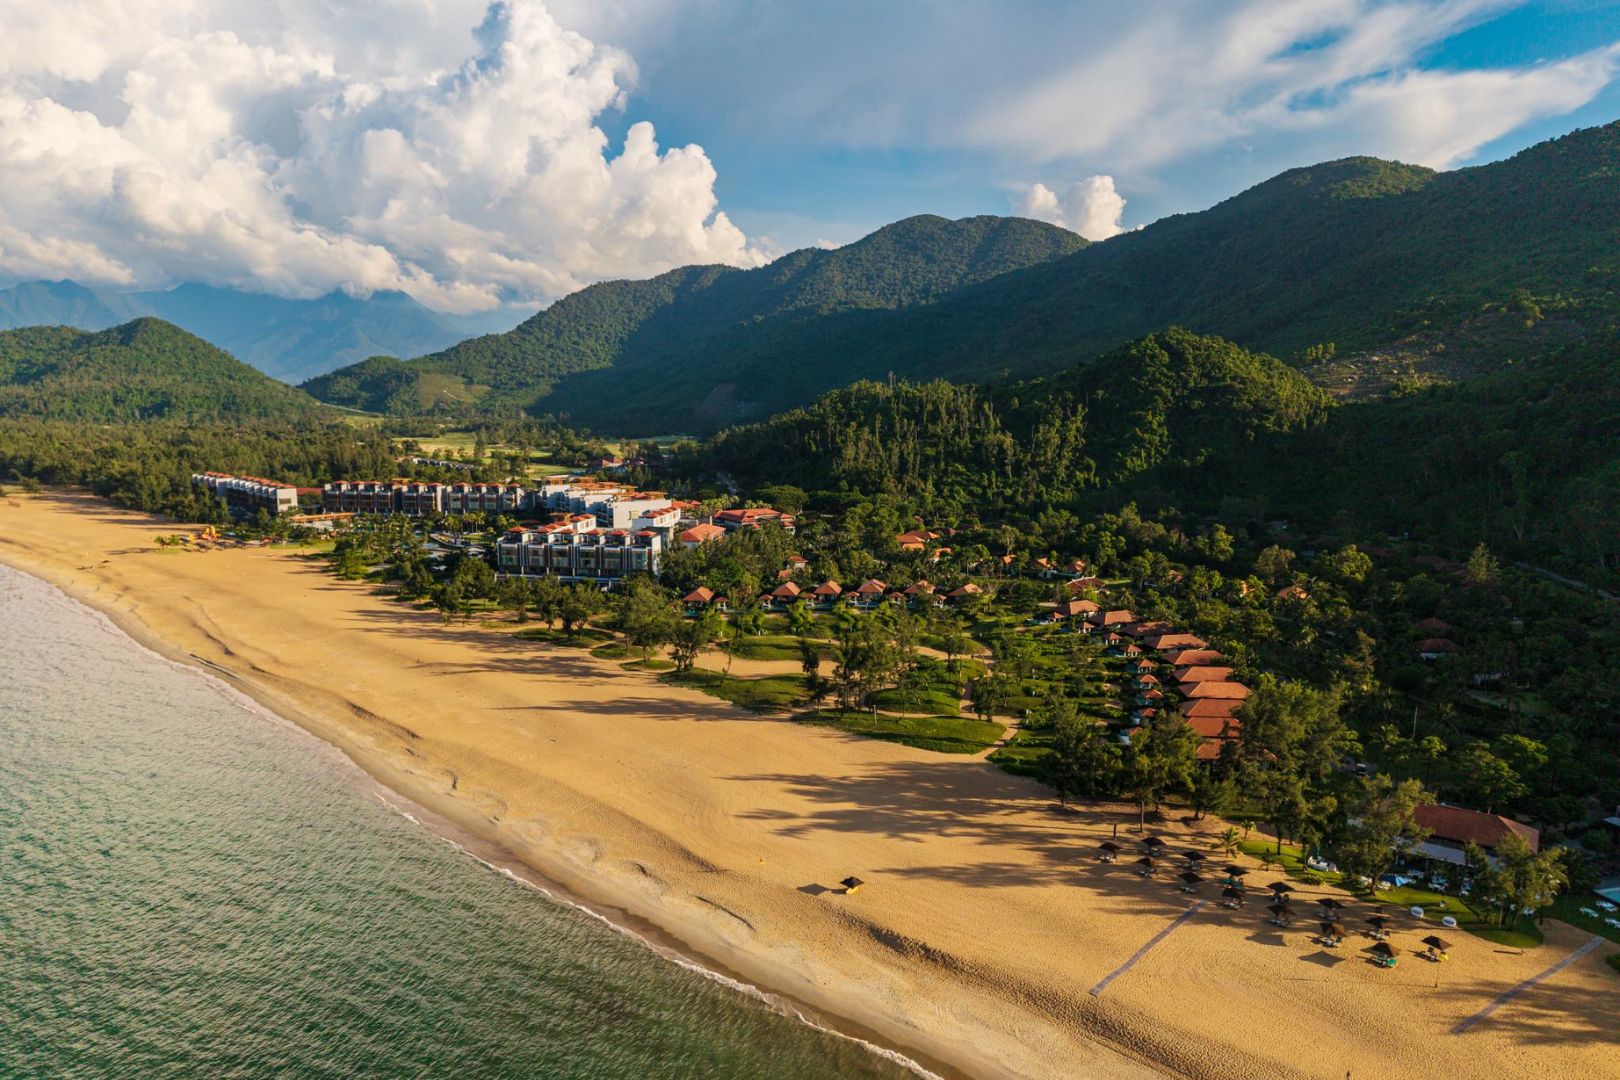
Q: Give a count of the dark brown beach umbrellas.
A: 15